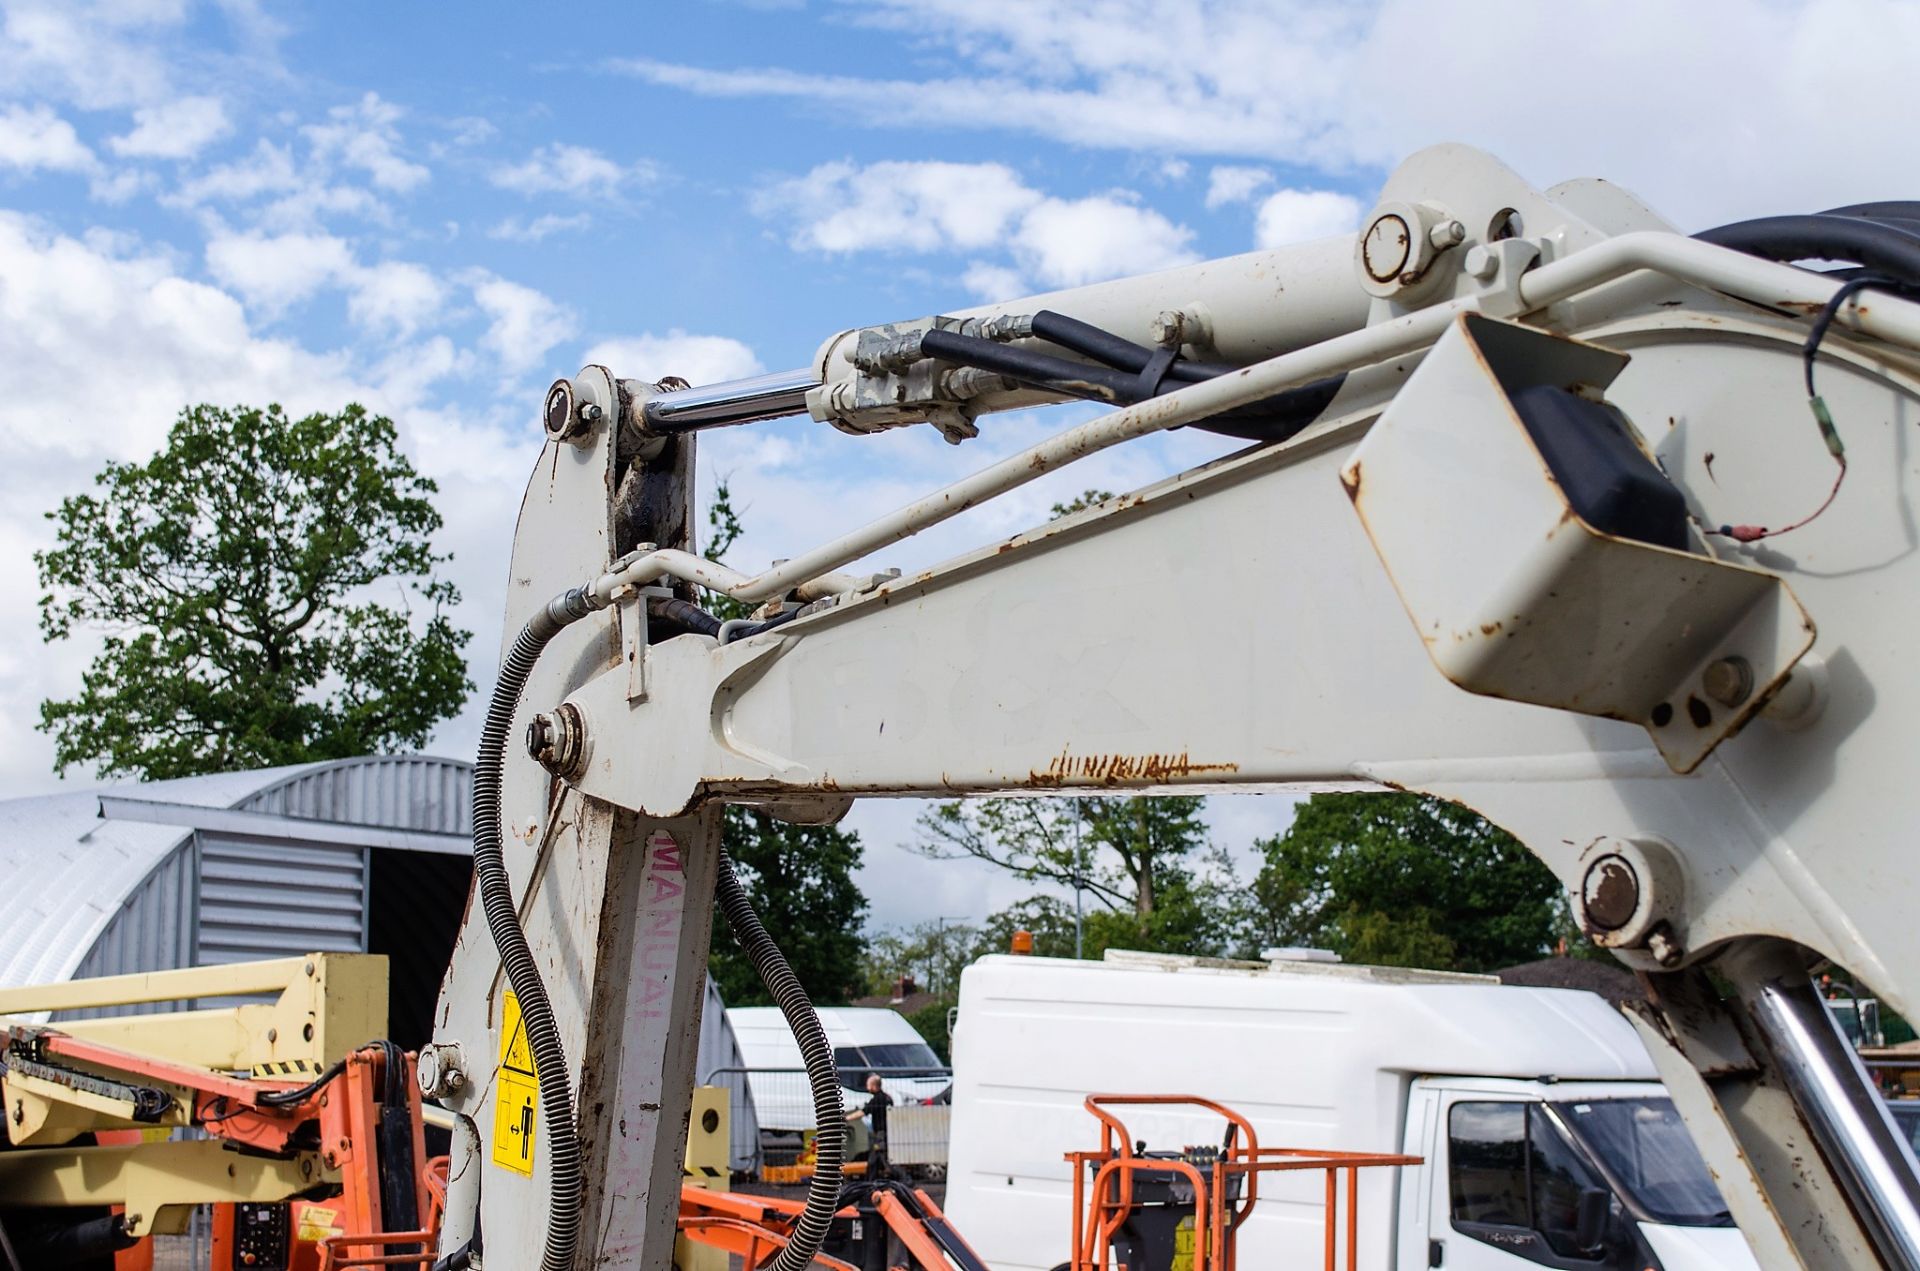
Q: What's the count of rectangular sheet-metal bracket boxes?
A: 1